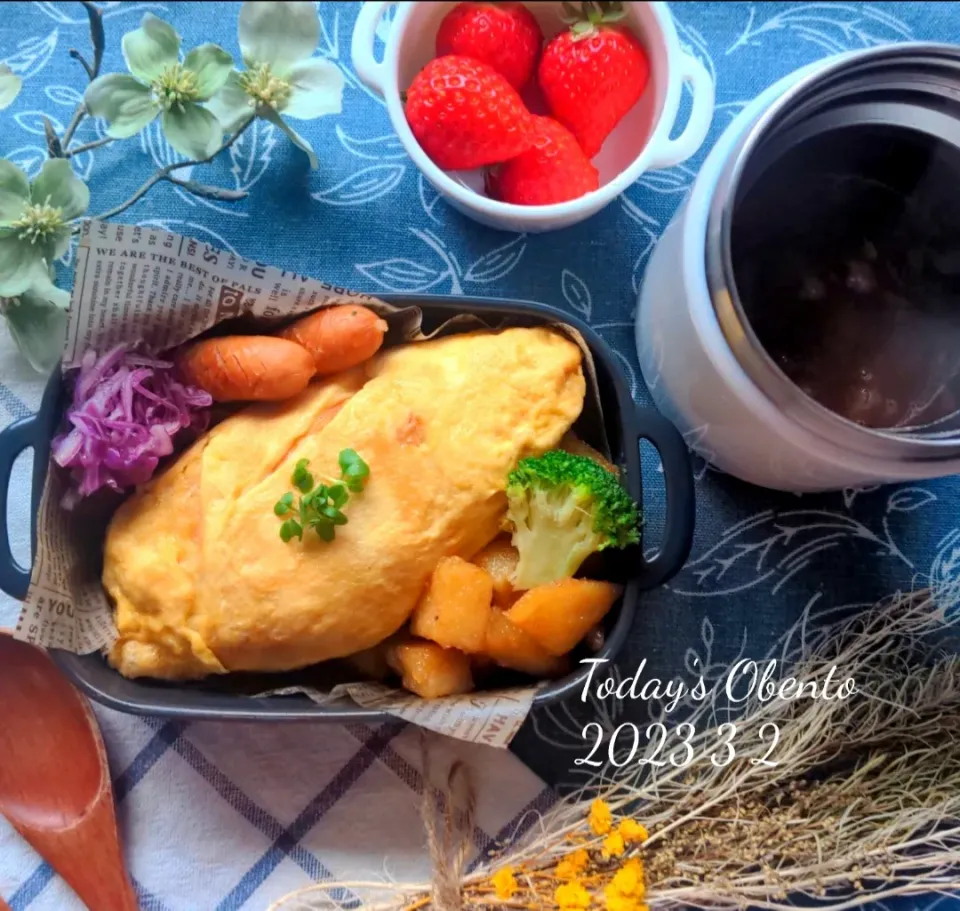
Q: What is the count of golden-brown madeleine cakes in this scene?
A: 0